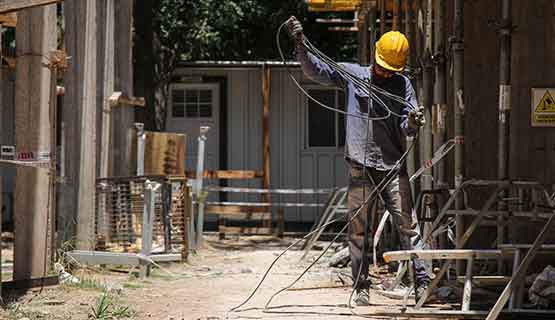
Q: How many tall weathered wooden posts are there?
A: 3